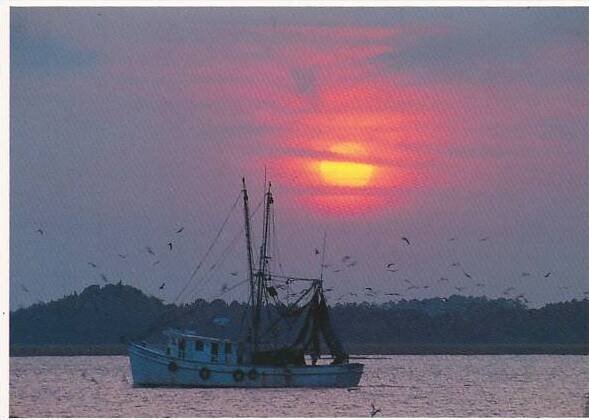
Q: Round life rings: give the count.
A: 4